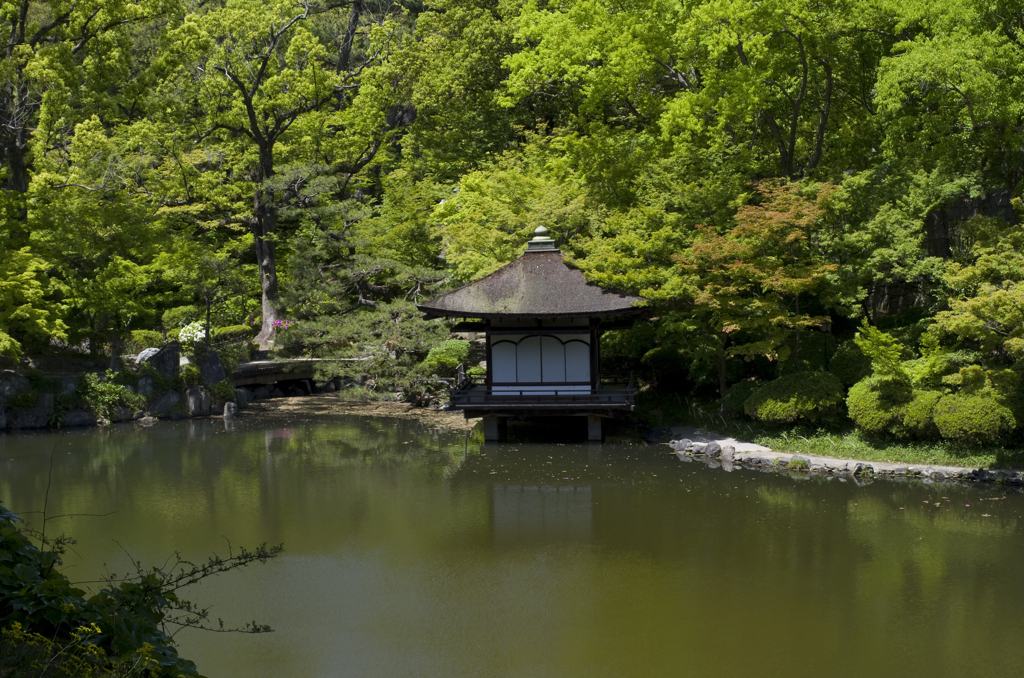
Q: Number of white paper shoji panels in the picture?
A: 4